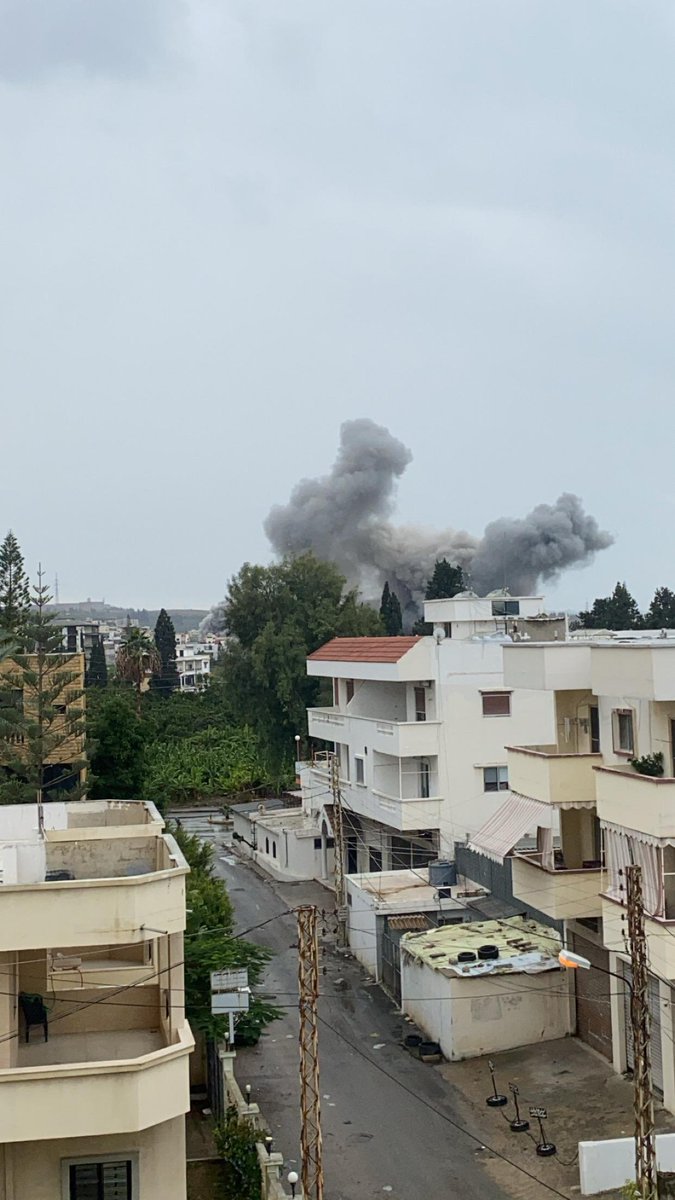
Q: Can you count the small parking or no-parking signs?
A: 3